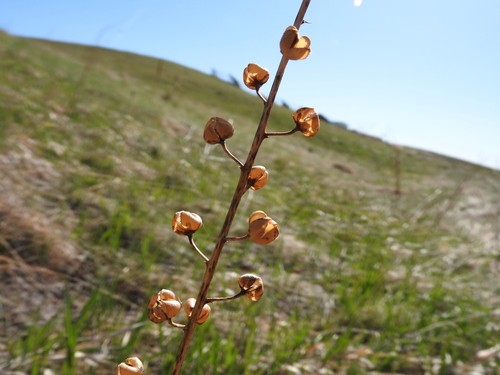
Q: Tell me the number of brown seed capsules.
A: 11